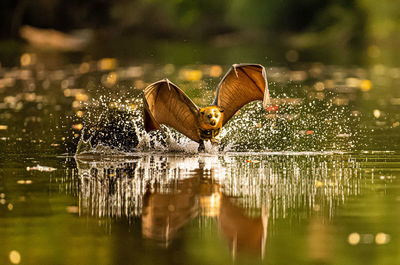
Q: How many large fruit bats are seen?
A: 1